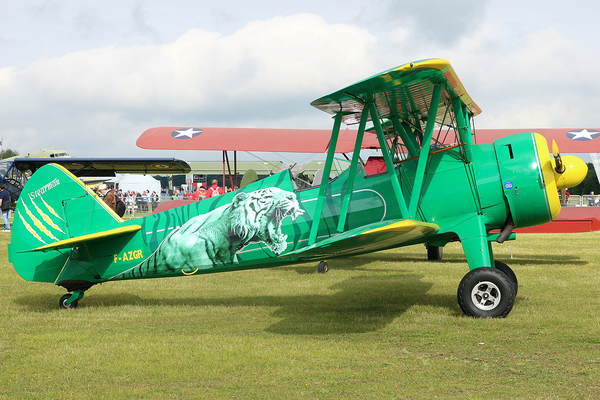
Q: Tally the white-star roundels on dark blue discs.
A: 2